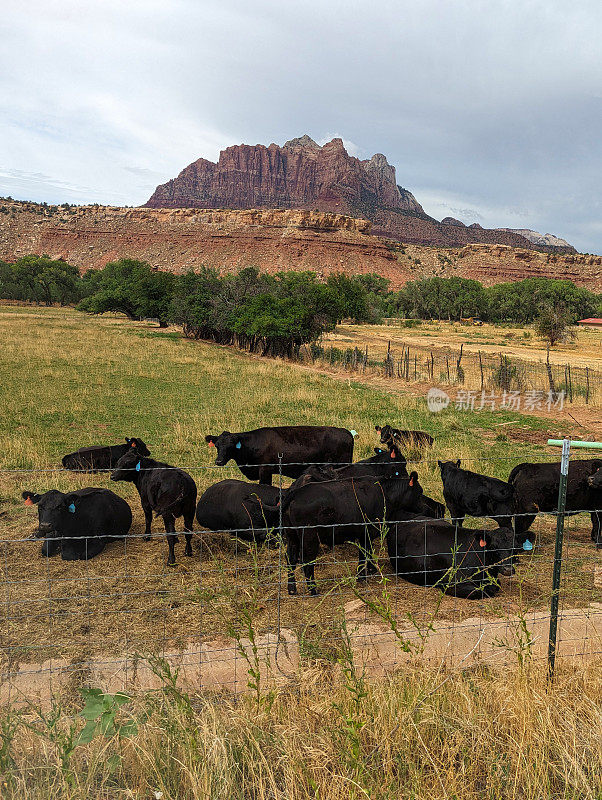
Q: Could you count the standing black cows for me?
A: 5